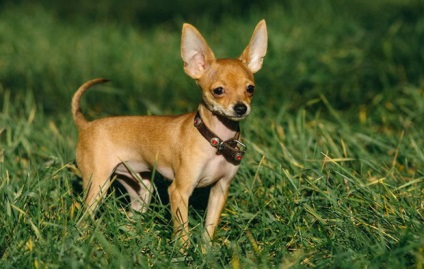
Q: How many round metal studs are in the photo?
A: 3